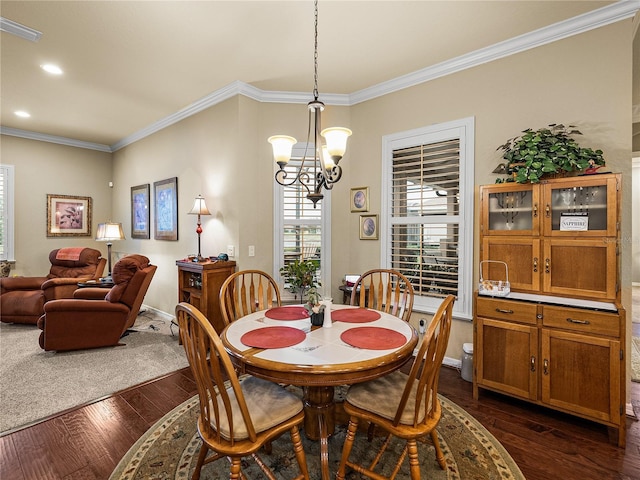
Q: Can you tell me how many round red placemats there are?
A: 4